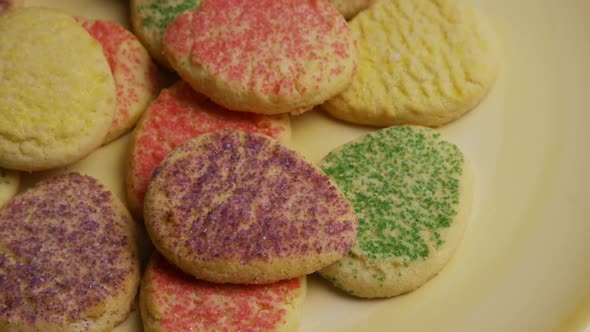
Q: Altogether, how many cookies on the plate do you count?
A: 13